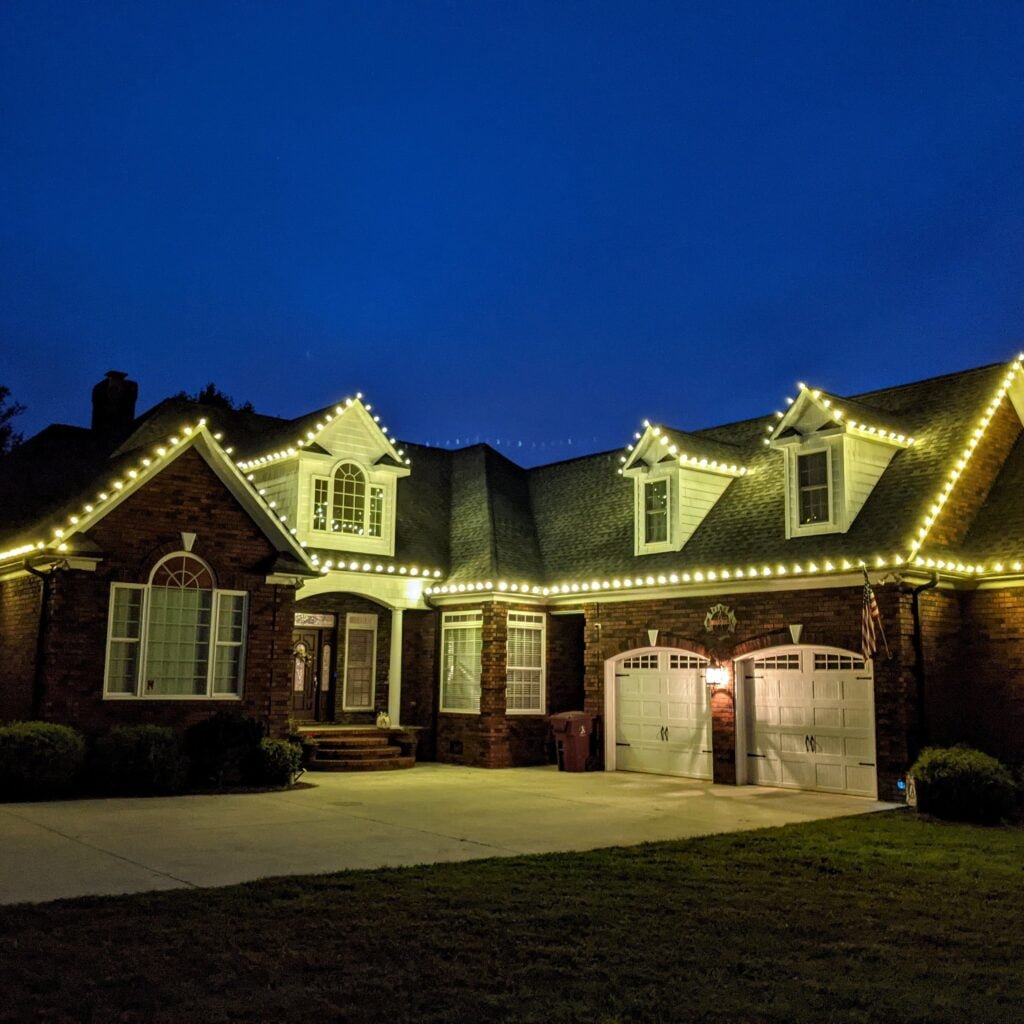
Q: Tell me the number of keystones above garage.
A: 2